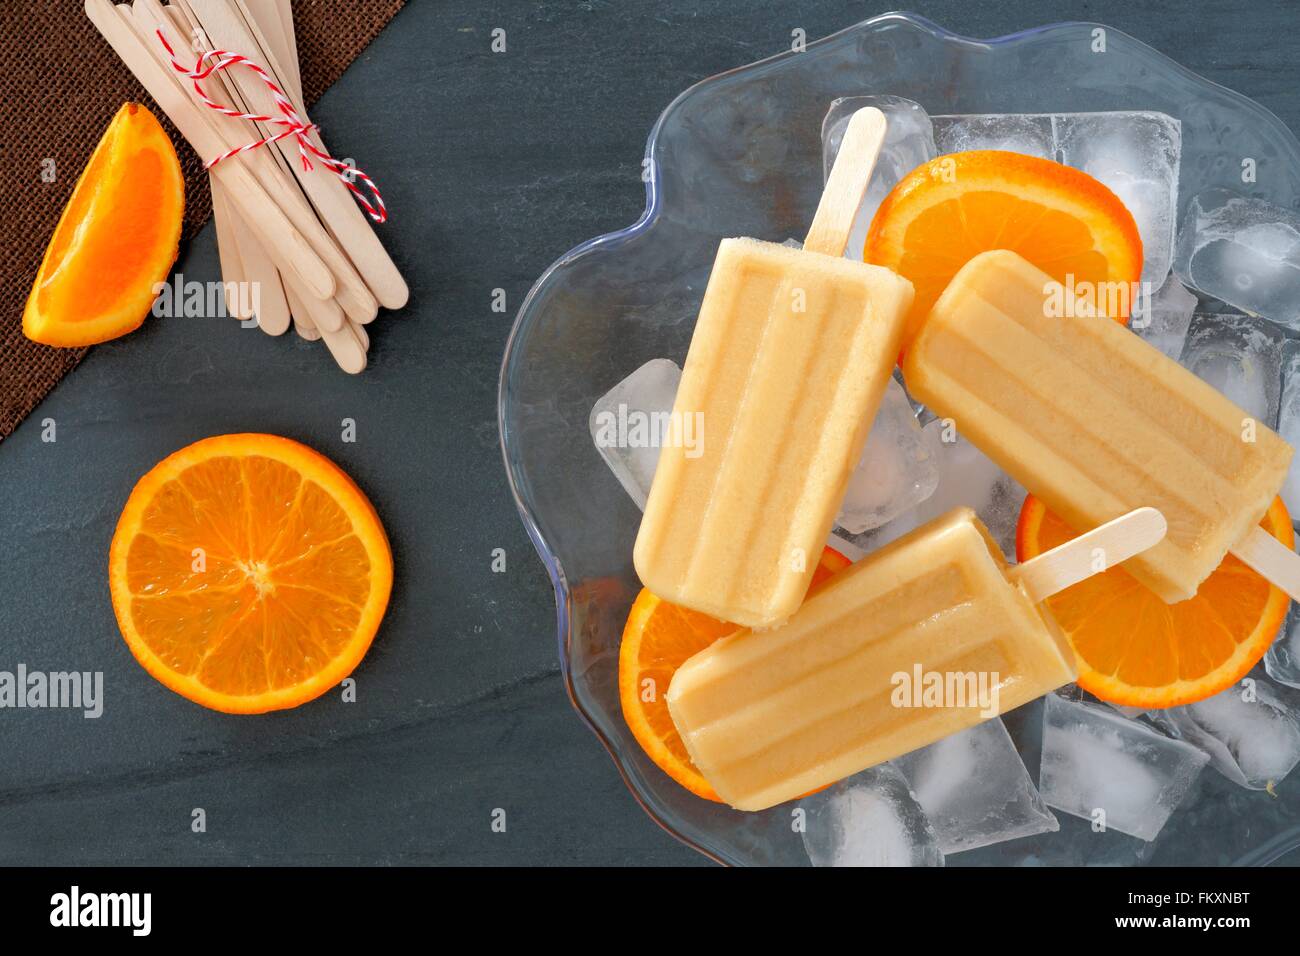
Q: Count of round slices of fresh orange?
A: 4